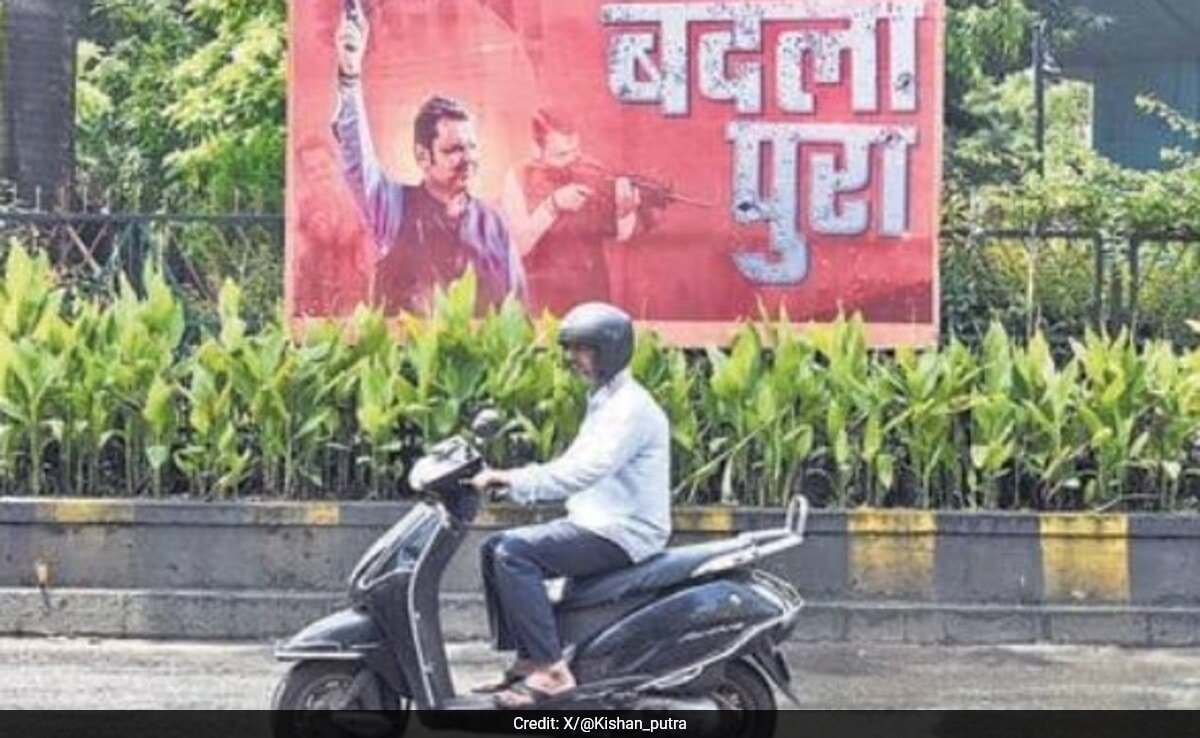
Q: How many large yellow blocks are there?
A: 2